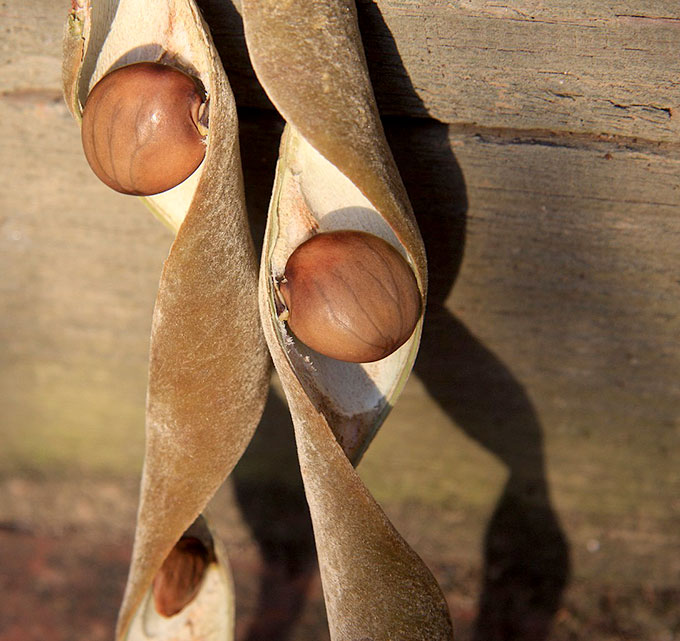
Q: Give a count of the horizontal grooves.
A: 1